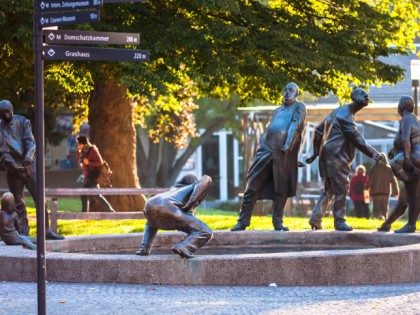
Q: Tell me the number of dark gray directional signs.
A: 4